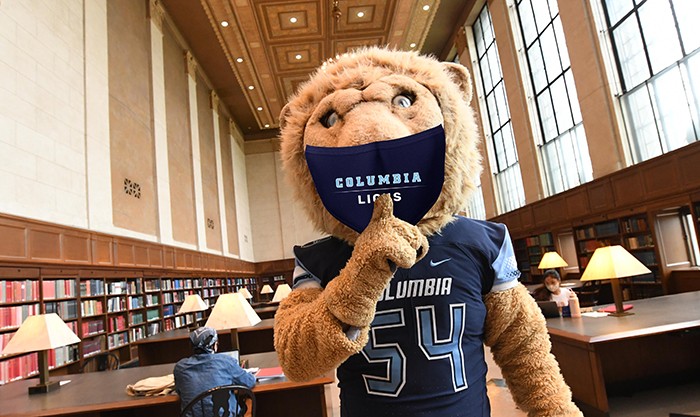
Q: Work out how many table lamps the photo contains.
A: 8